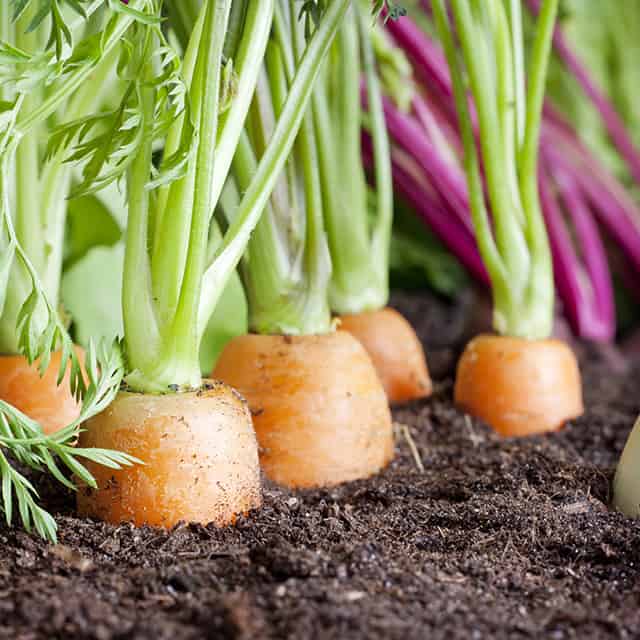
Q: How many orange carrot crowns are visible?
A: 5